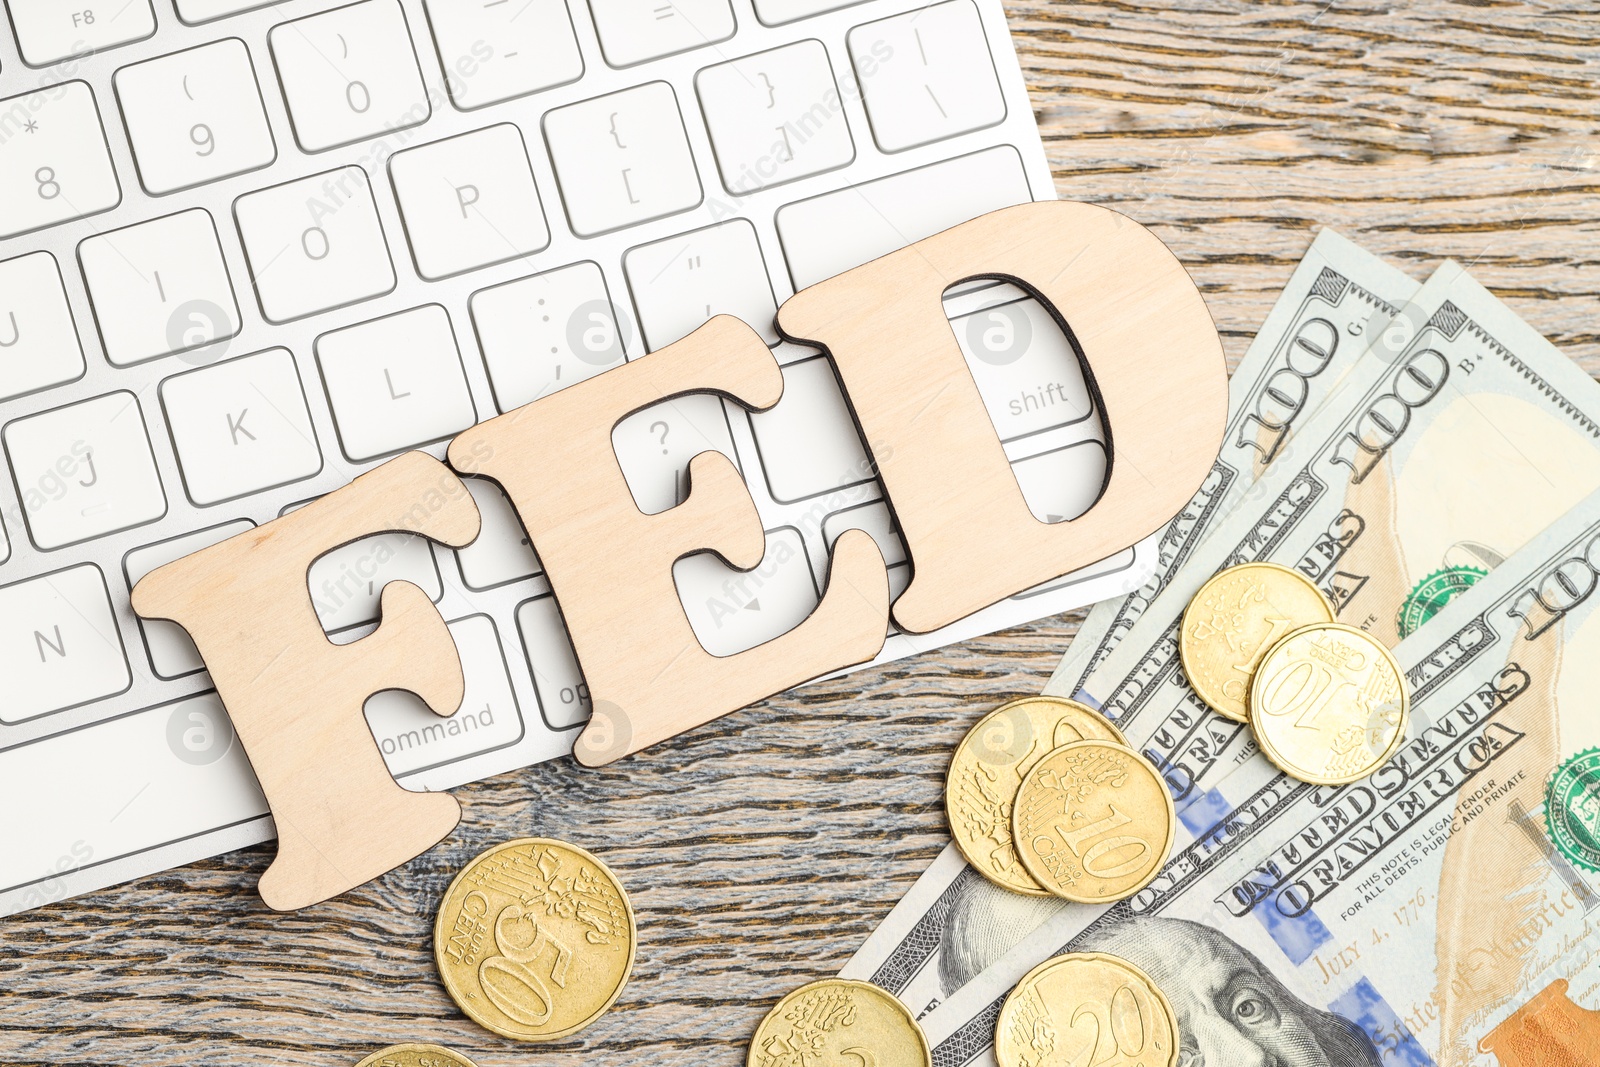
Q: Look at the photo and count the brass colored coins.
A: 8